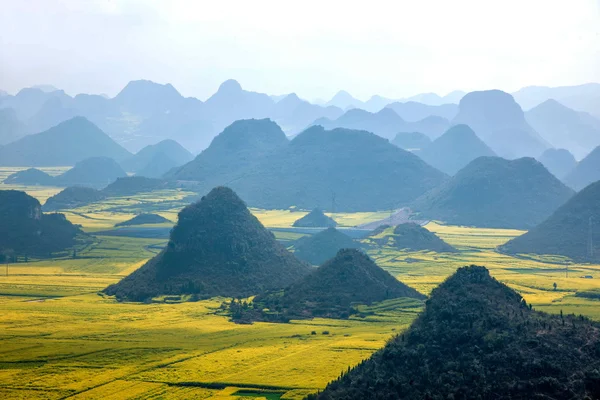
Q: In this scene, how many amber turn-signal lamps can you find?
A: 0